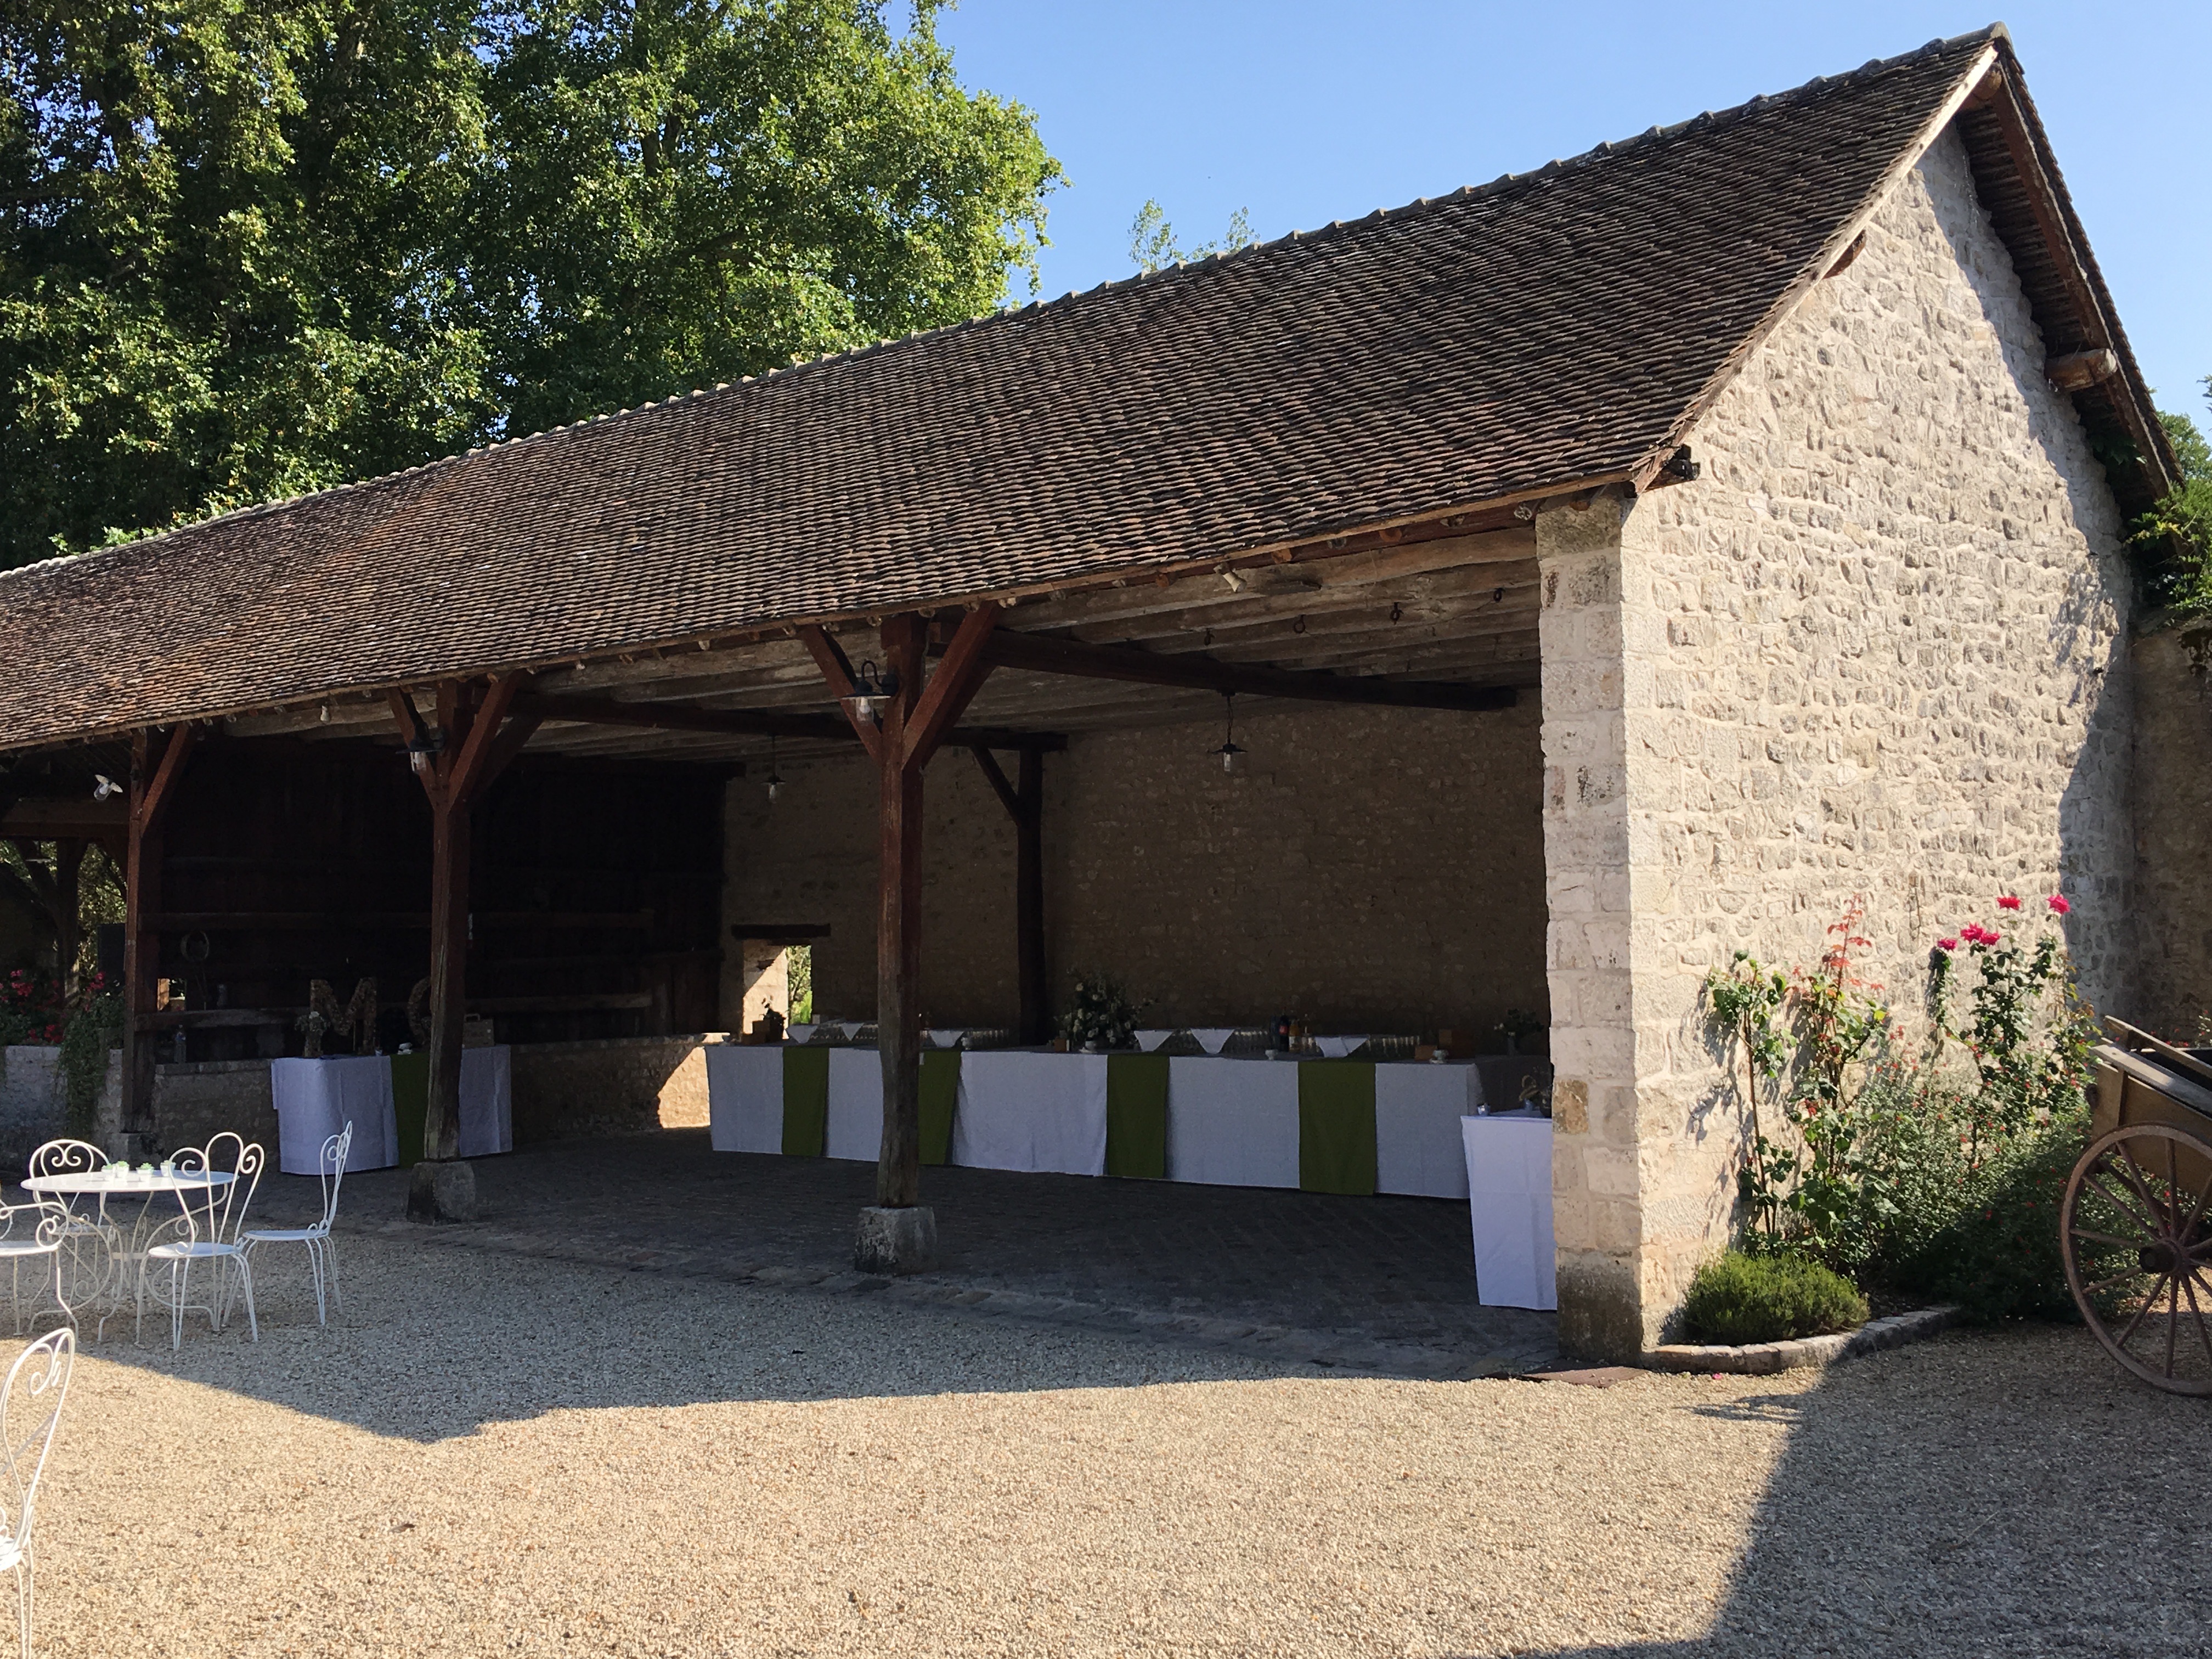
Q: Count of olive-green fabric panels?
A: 5